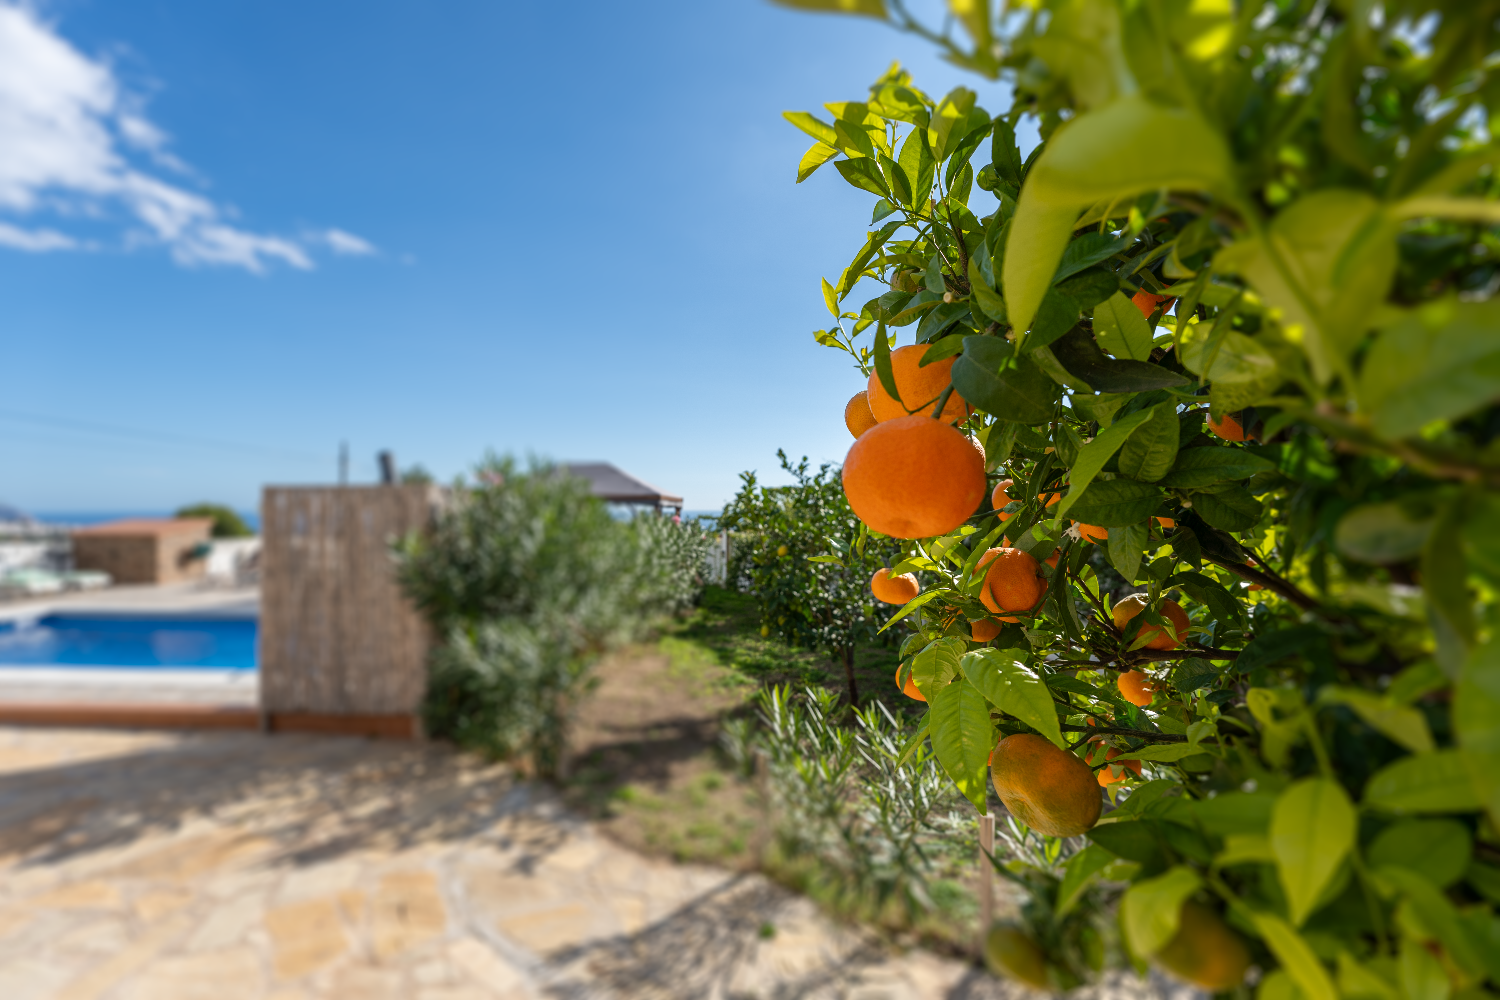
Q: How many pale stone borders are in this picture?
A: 1